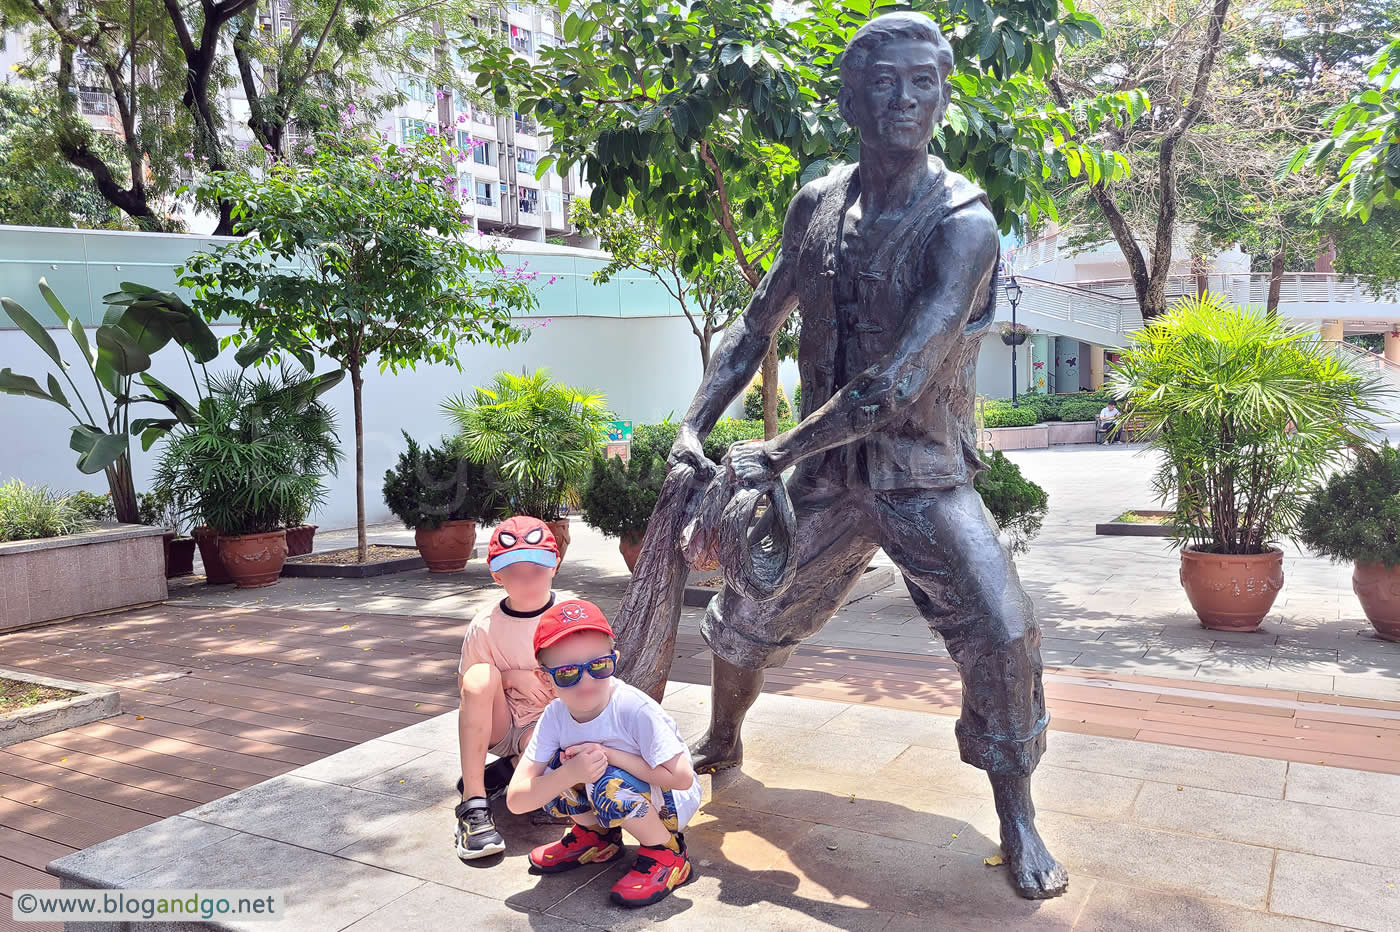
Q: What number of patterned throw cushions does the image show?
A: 0